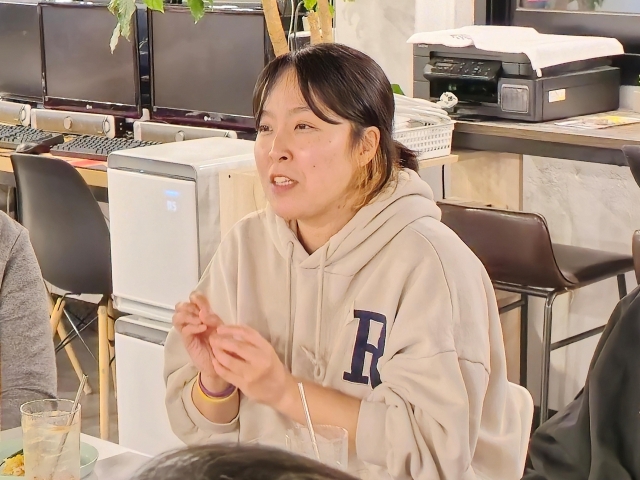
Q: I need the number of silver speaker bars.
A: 3